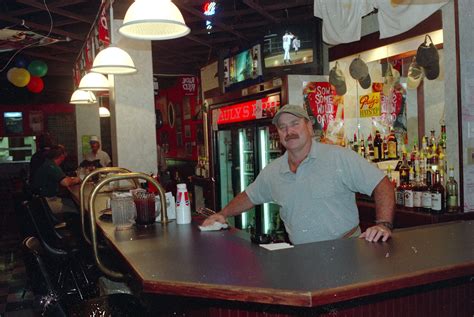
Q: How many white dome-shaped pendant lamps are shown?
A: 5